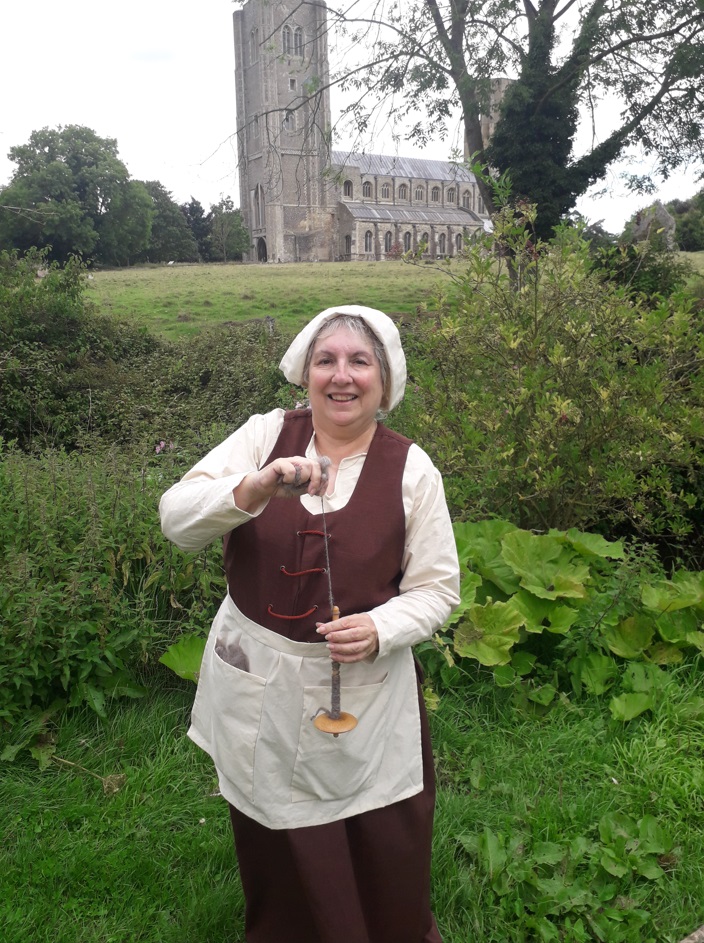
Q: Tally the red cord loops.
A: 3